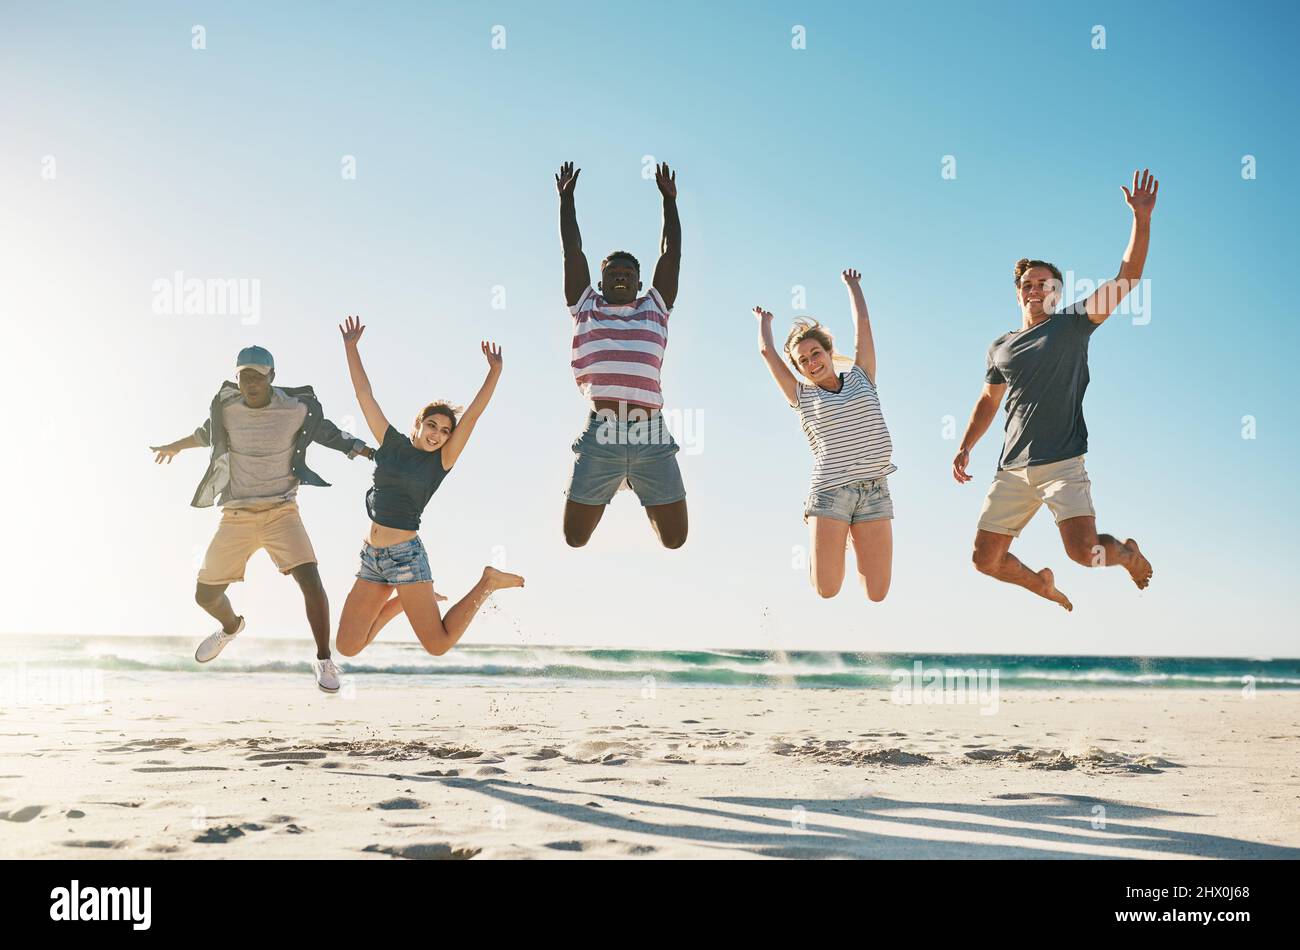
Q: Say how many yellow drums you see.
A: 0